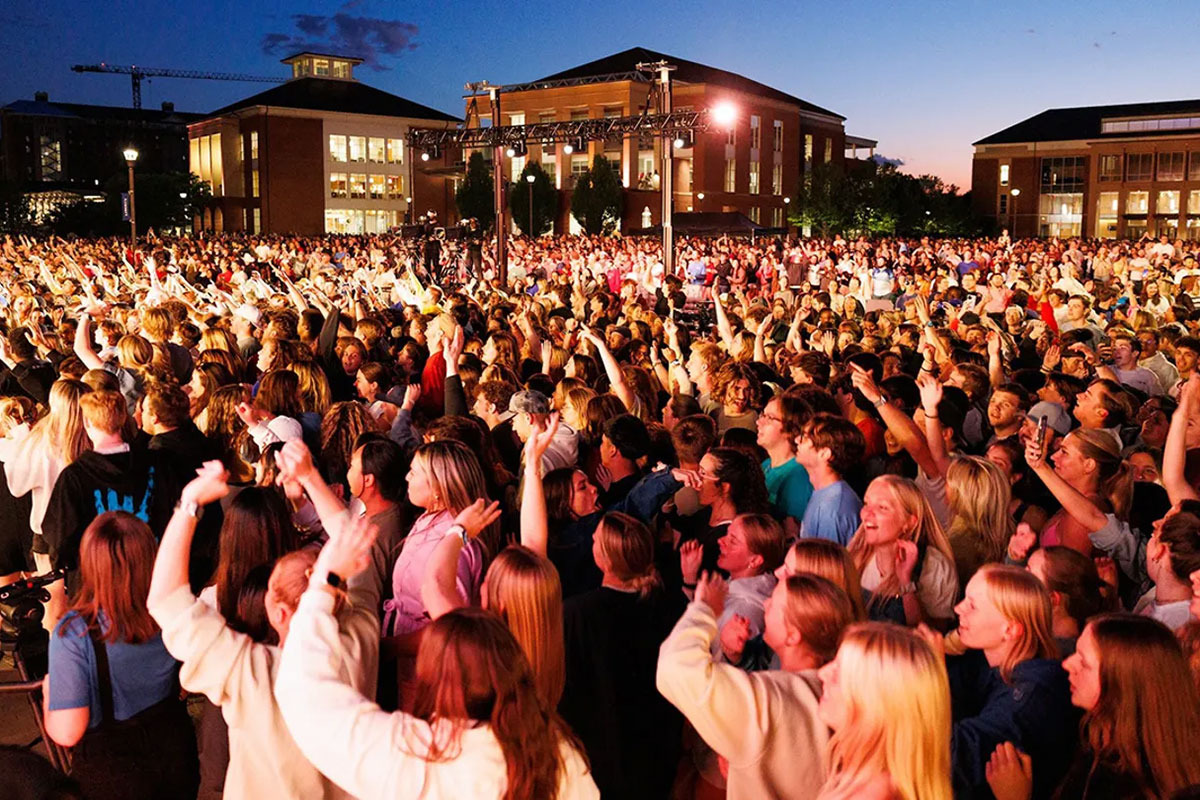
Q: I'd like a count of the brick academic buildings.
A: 3